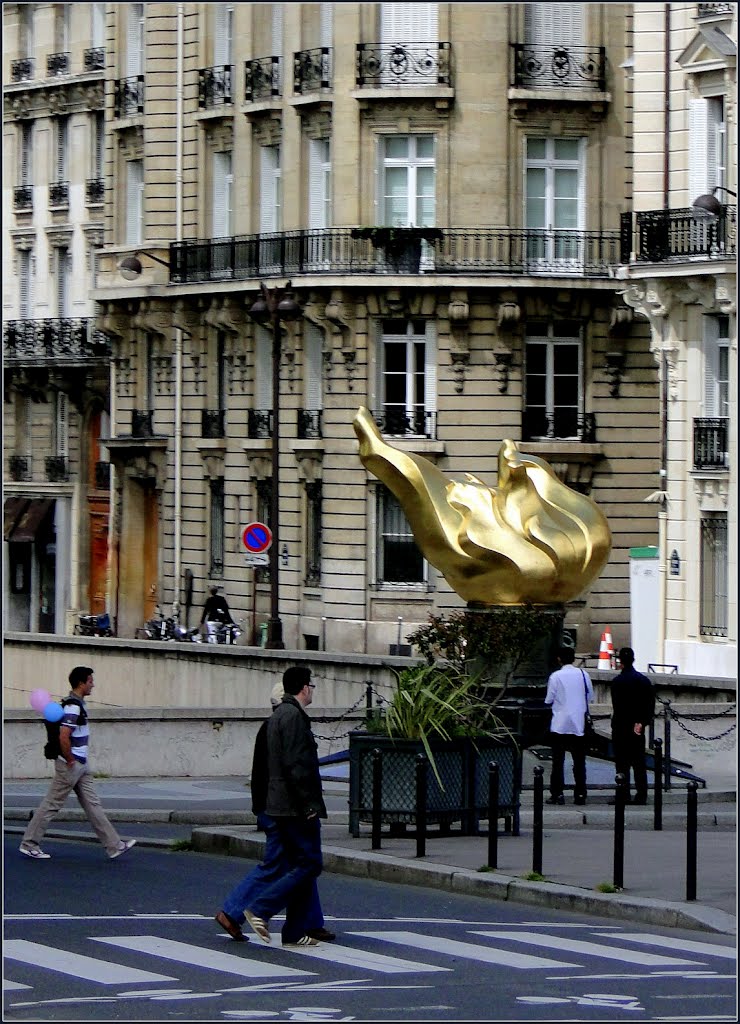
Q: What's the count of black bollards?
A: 7